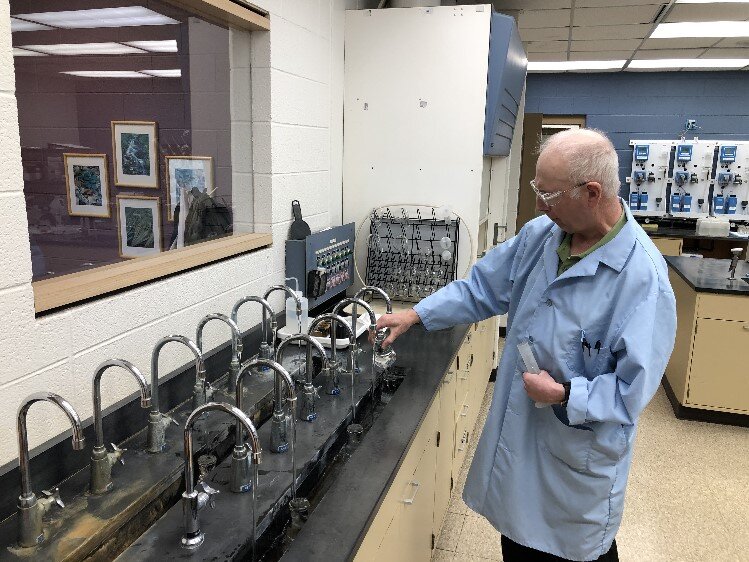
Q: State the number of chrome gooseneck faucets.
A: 12